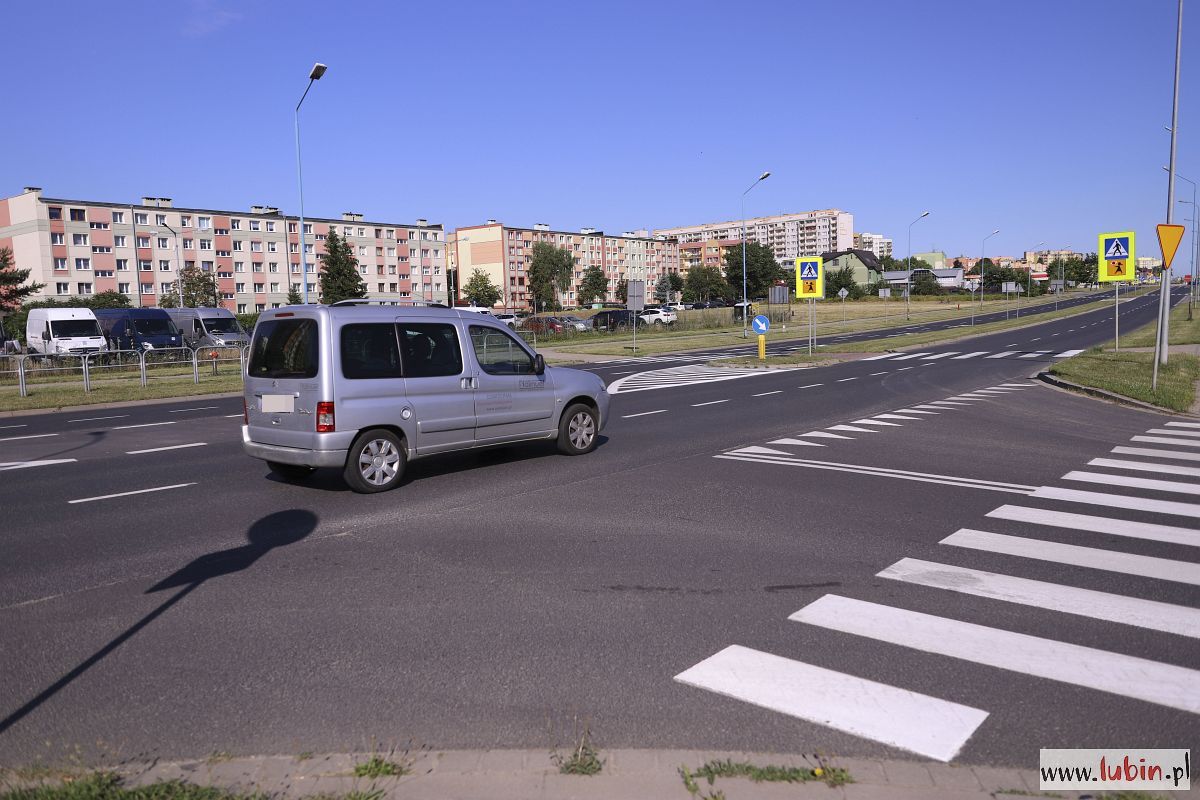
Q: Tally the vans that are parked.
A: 3